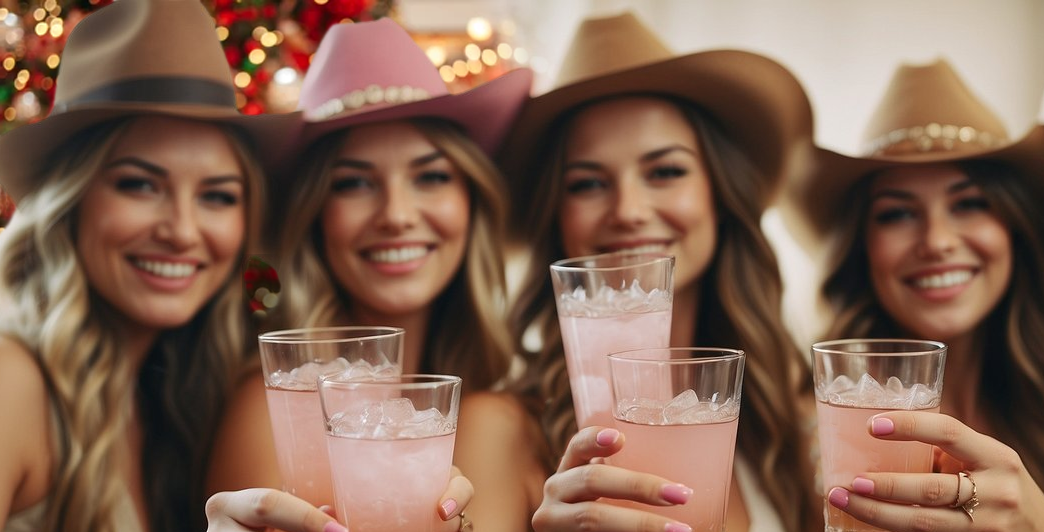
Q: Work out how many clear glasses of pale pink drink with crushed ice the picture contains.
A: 5